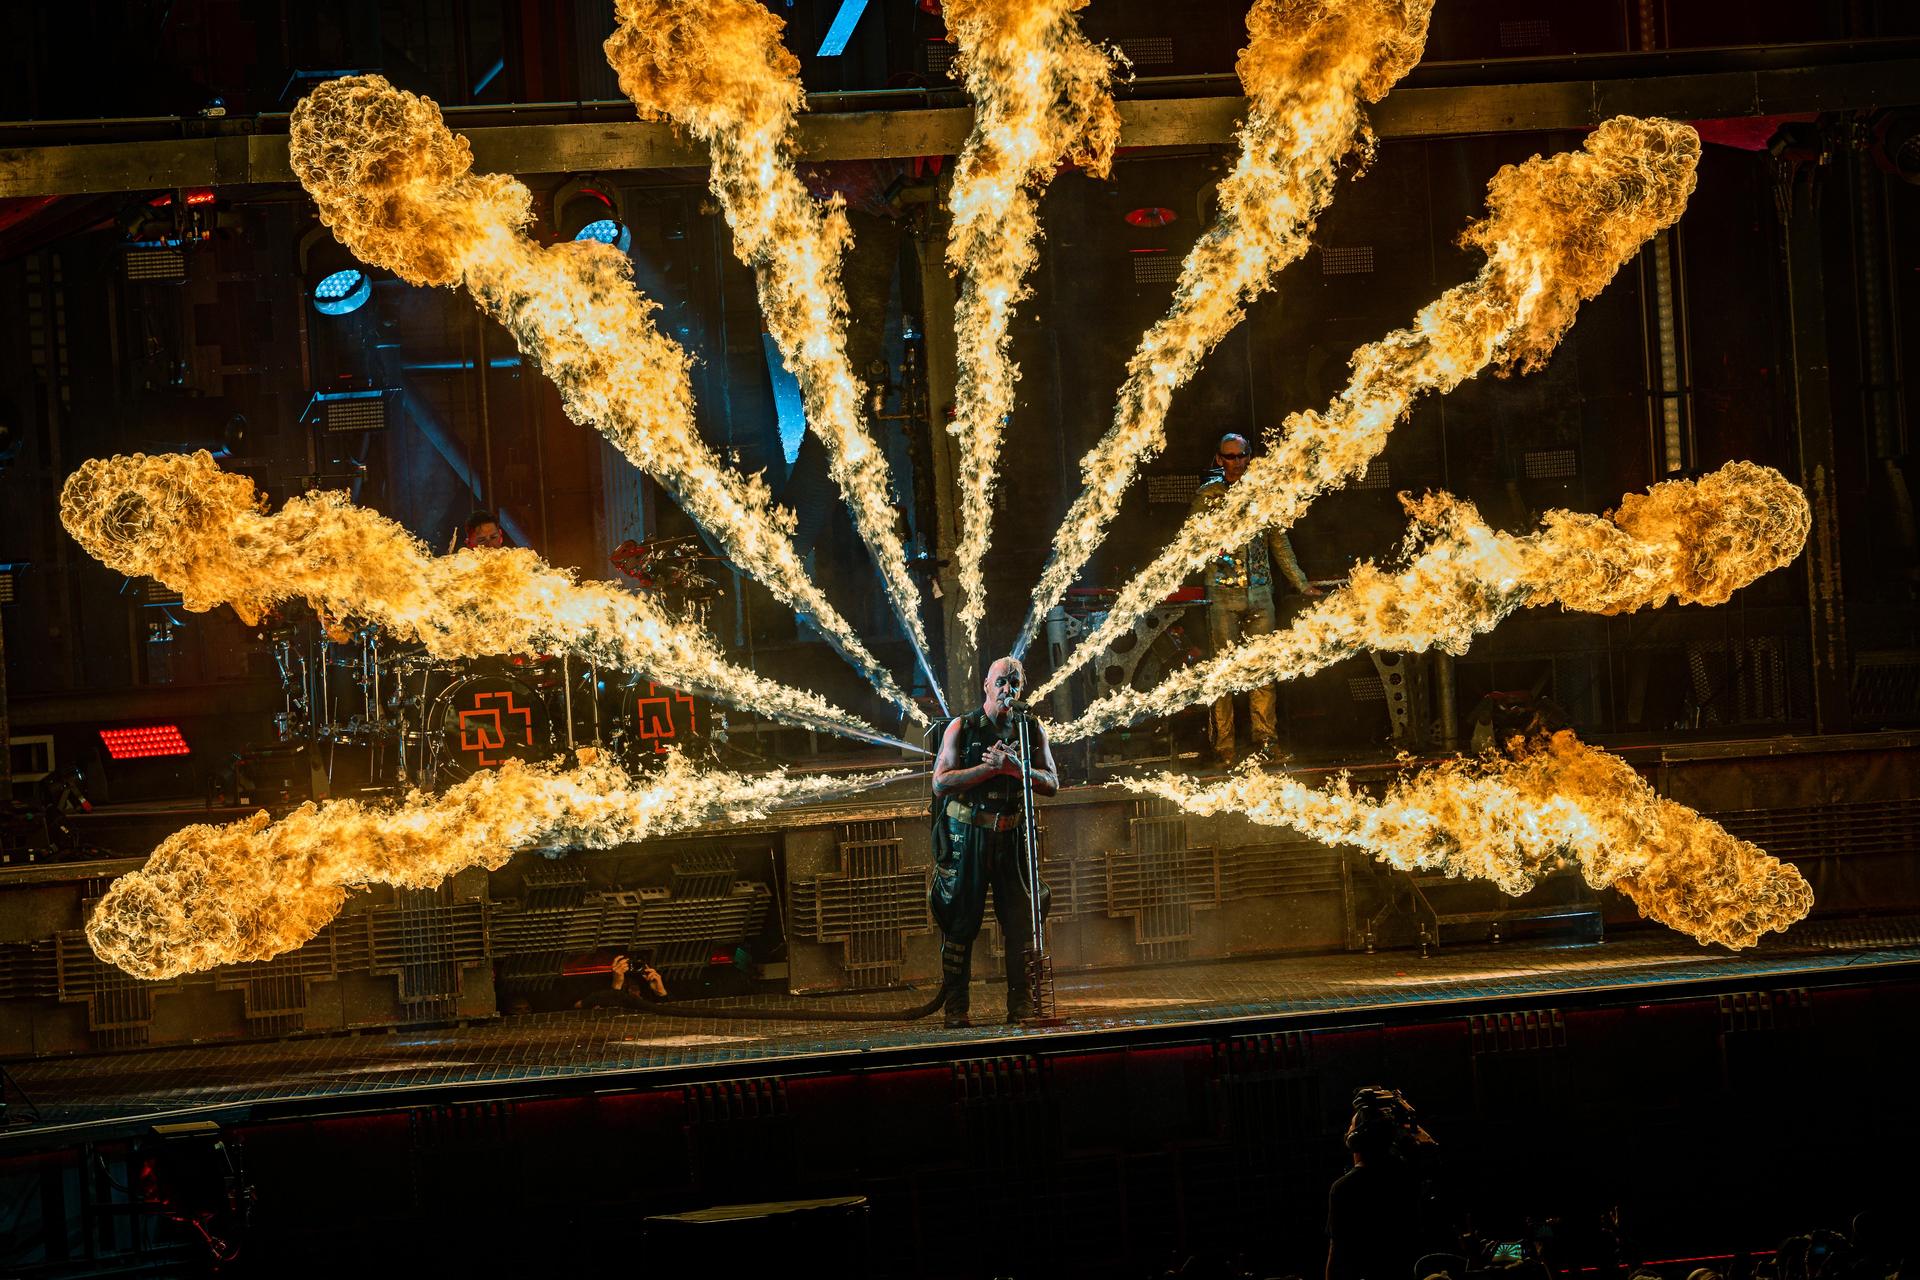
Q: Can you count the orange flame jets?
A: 9